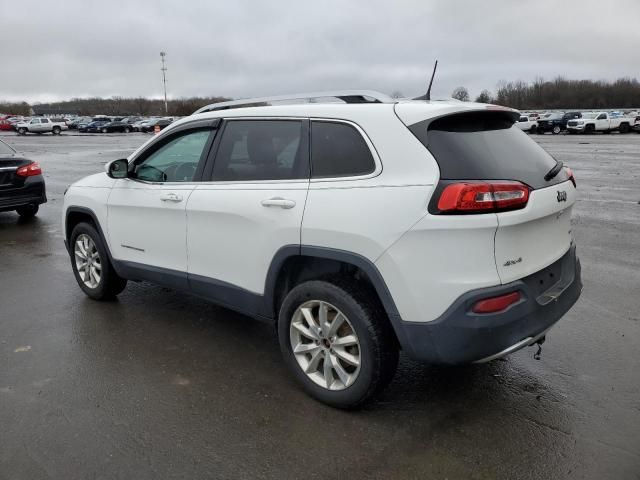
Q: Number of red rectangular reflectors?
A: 1